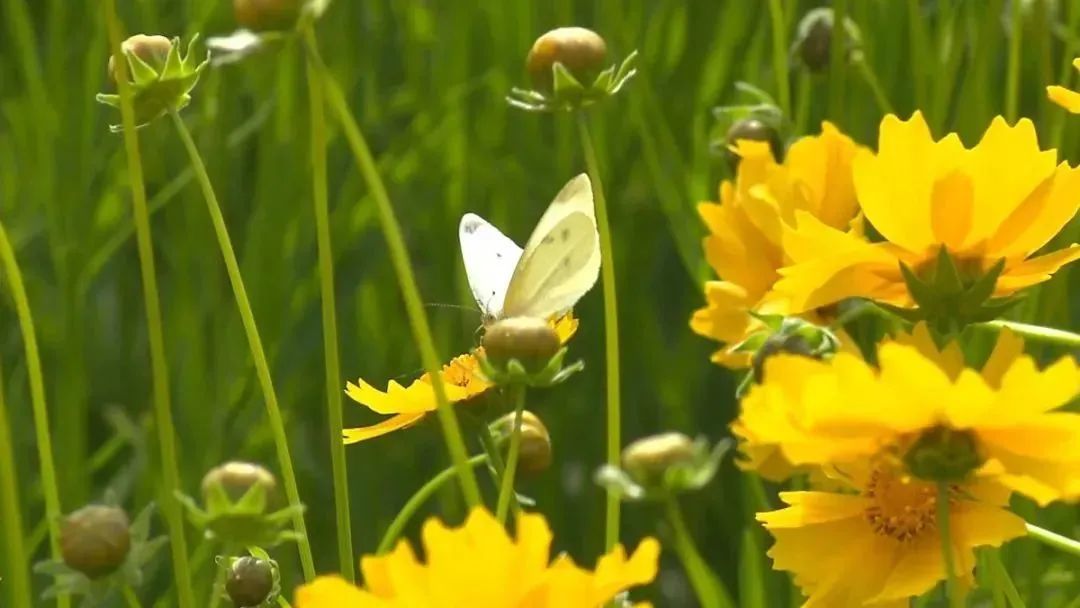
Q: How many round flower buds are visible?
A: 12